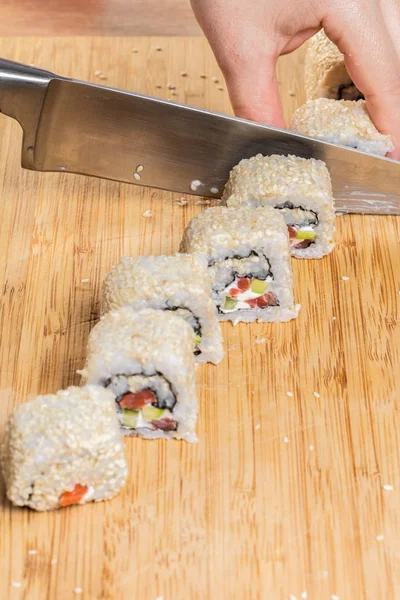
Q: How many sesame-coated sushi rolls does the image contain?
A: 7